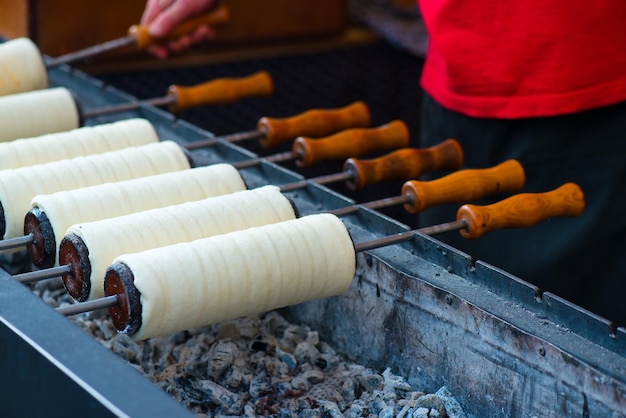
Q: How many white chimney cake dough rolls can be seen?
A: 7